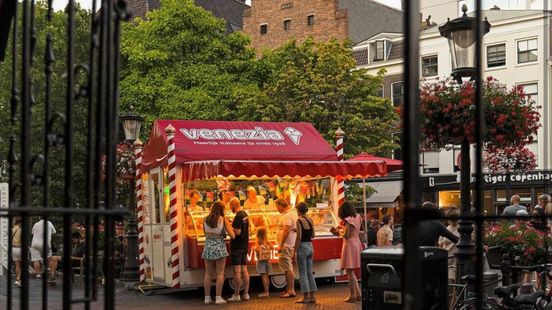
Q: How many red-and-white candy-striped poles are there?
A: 3